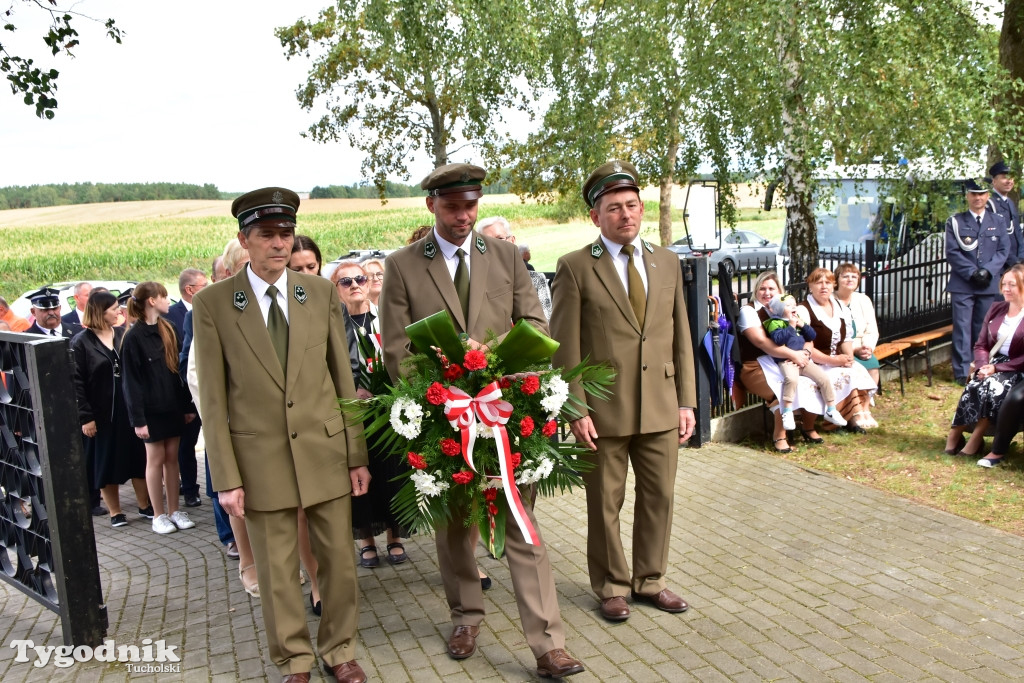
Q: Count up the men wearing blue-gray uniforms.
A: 2